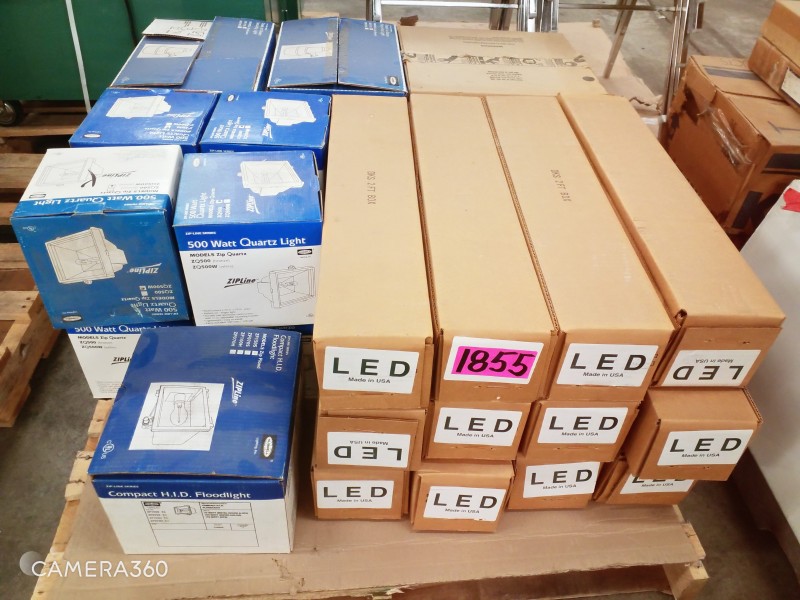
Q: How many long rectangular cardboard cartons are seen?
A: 12